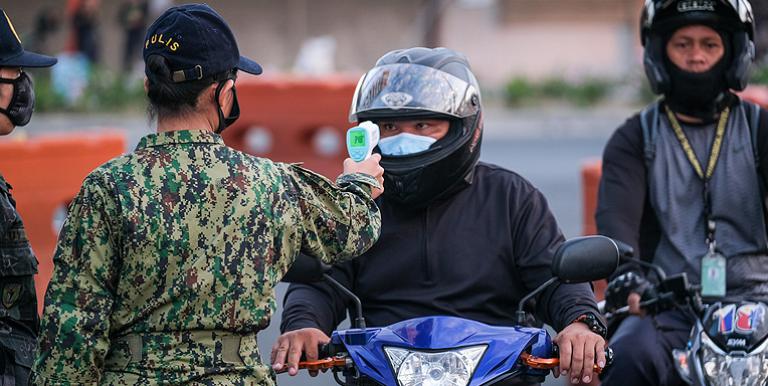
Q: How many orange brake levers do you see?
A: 2